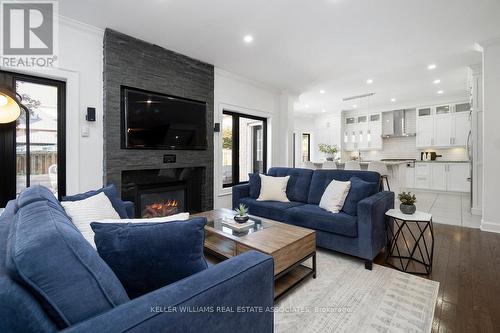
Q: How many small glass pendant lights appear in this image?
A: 4